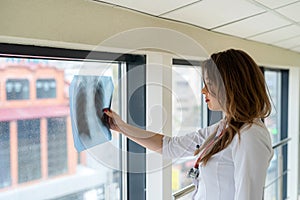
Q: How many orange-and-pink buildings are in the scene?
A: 1